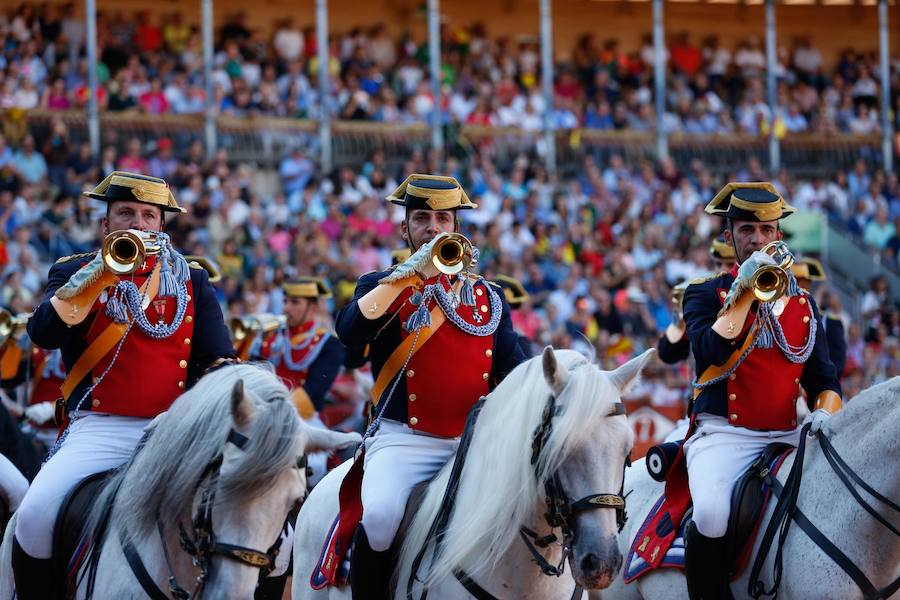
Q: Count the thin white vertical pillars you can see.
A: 8